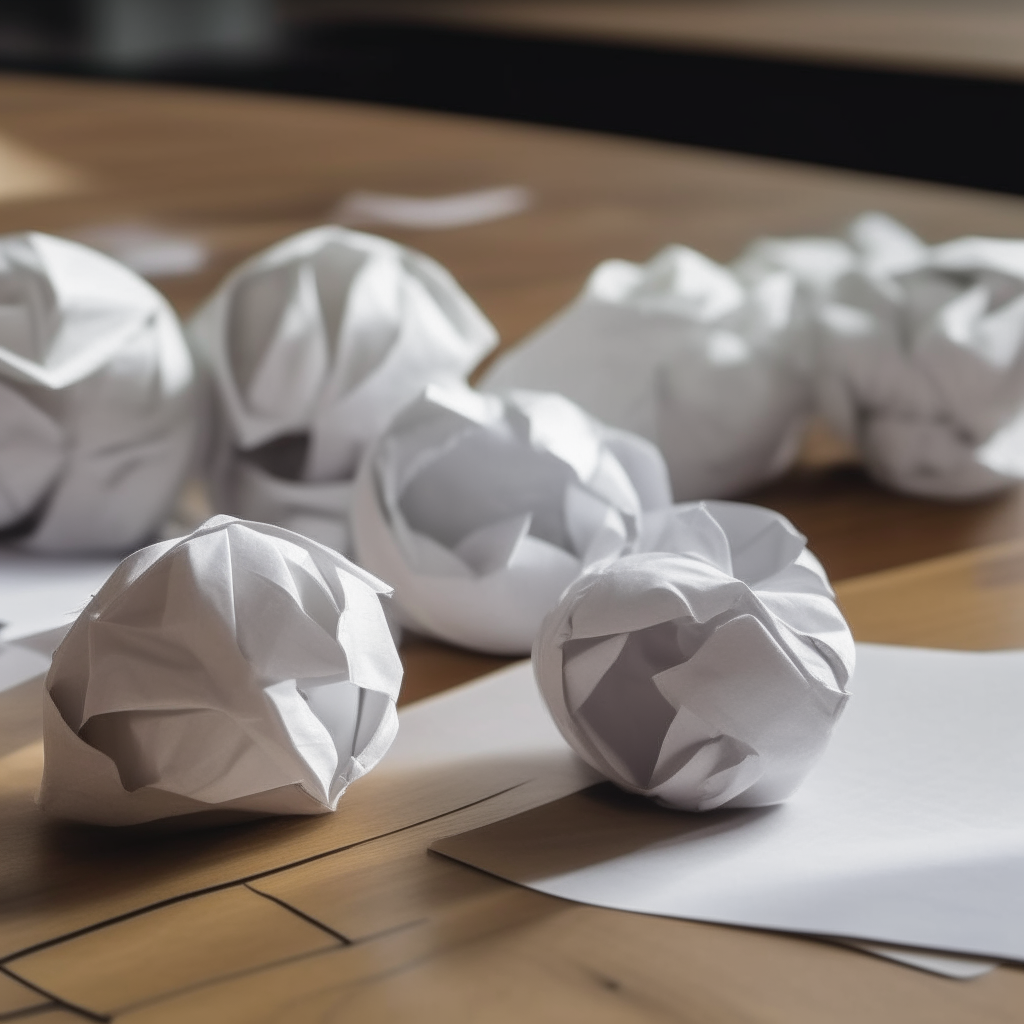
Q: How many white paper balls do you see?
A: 7